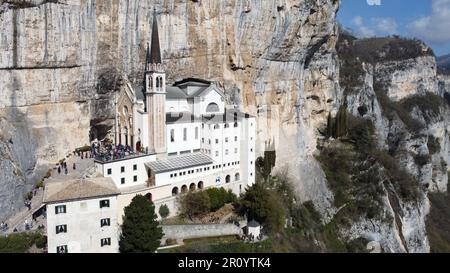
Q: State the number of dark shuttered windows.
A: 6